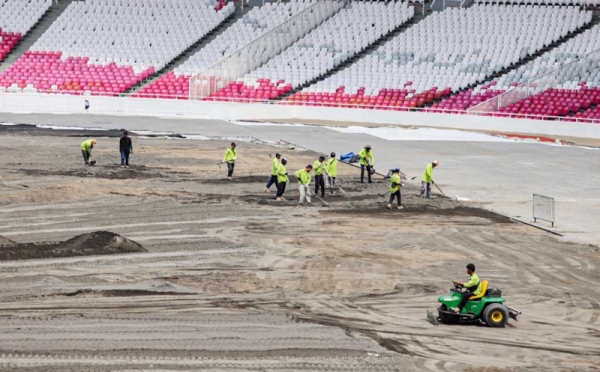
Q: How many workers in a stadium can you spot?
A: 12